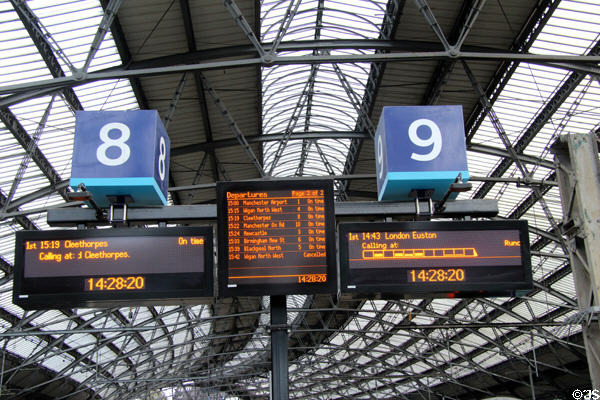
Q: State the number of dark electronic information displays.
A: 3